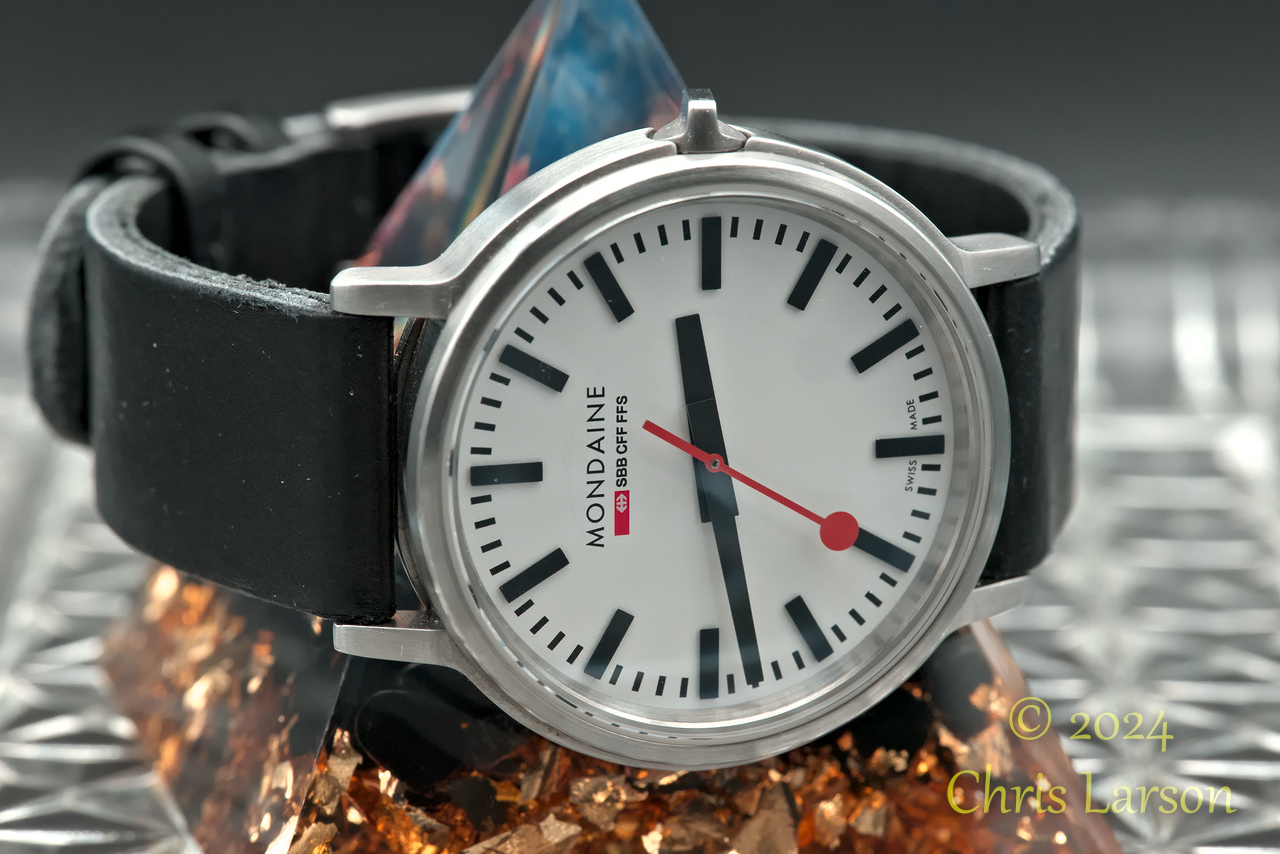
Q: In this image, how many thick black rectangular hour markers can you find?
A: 12